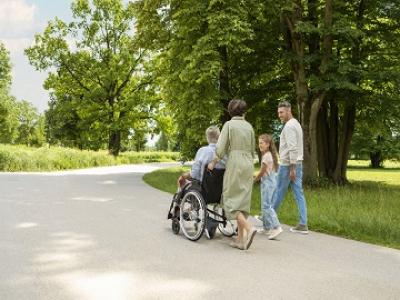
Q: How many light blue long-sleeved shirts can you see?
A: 1